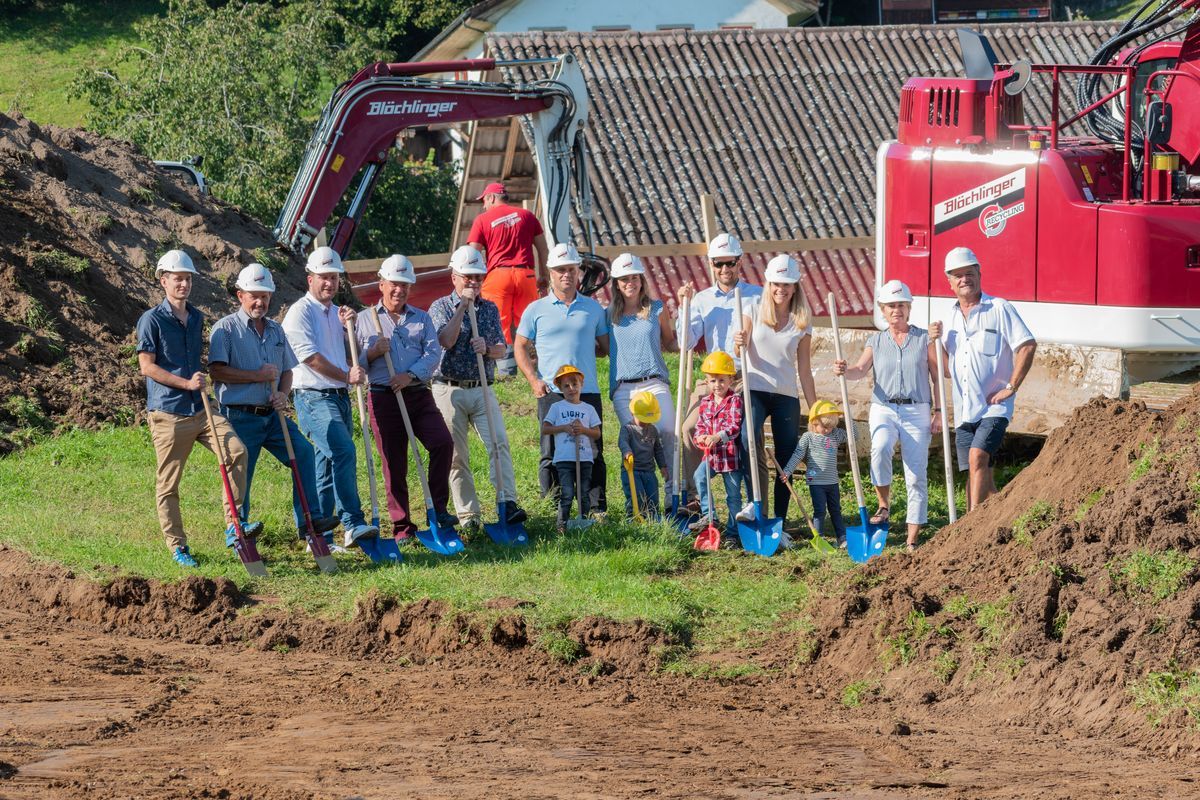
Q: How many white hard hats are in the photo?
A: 11